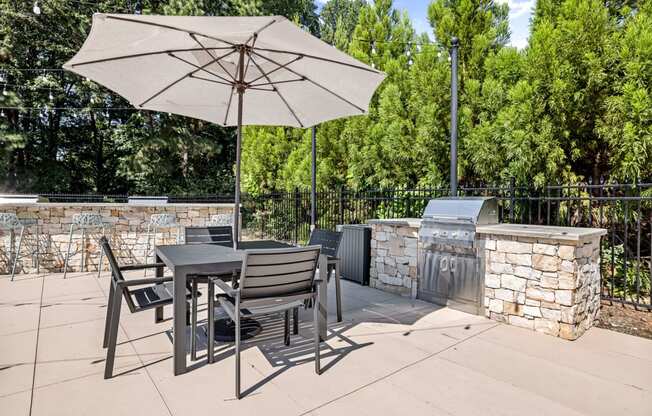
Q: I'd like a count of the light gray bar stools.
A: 4